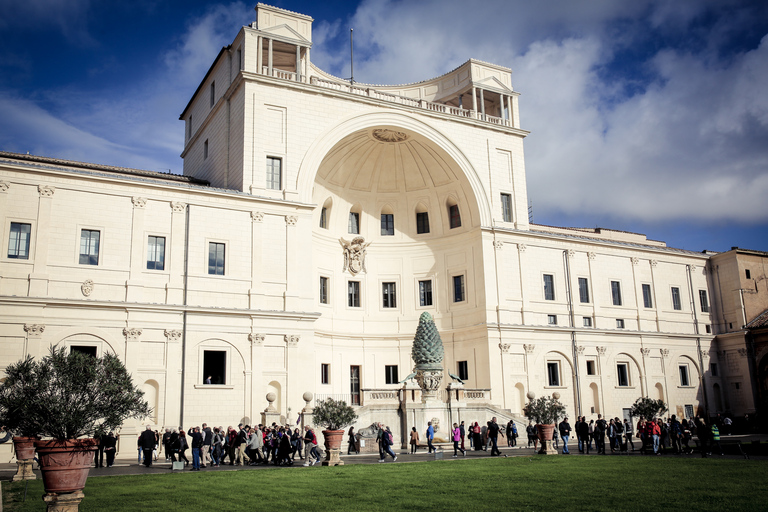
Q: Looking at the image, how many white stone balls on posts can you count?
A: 4